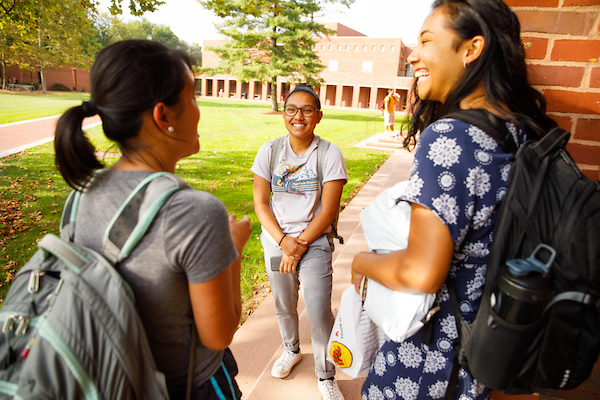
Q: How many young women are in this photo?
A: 3